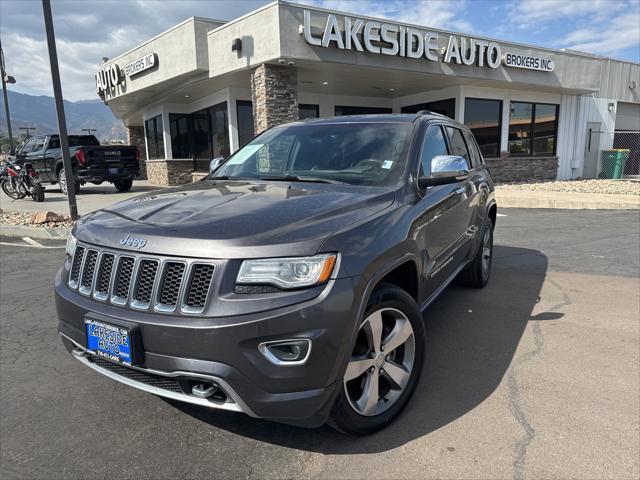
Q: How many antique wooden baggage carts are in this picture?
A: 0